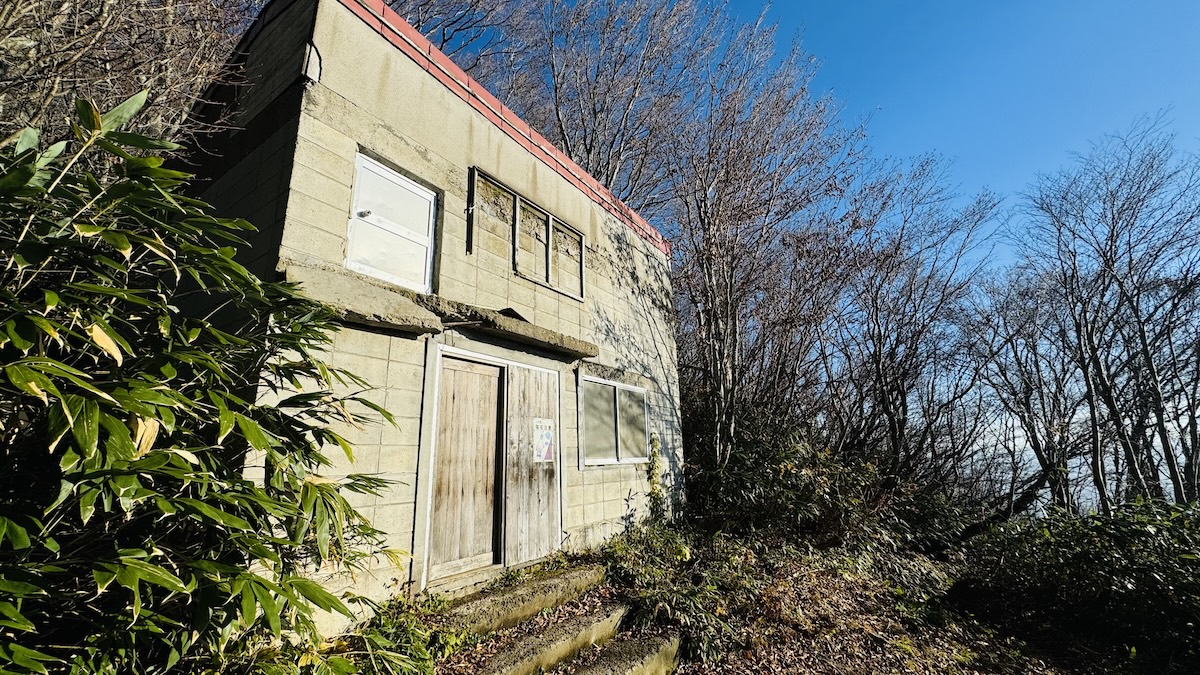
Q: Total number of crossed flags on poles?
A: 0